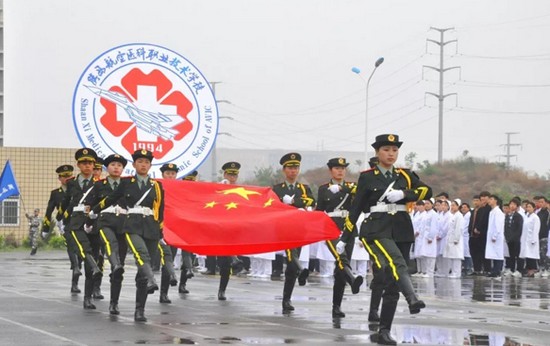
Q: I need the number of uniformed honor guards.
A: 12